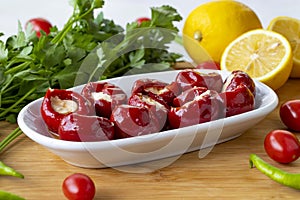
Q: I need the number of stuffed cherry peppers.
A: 11